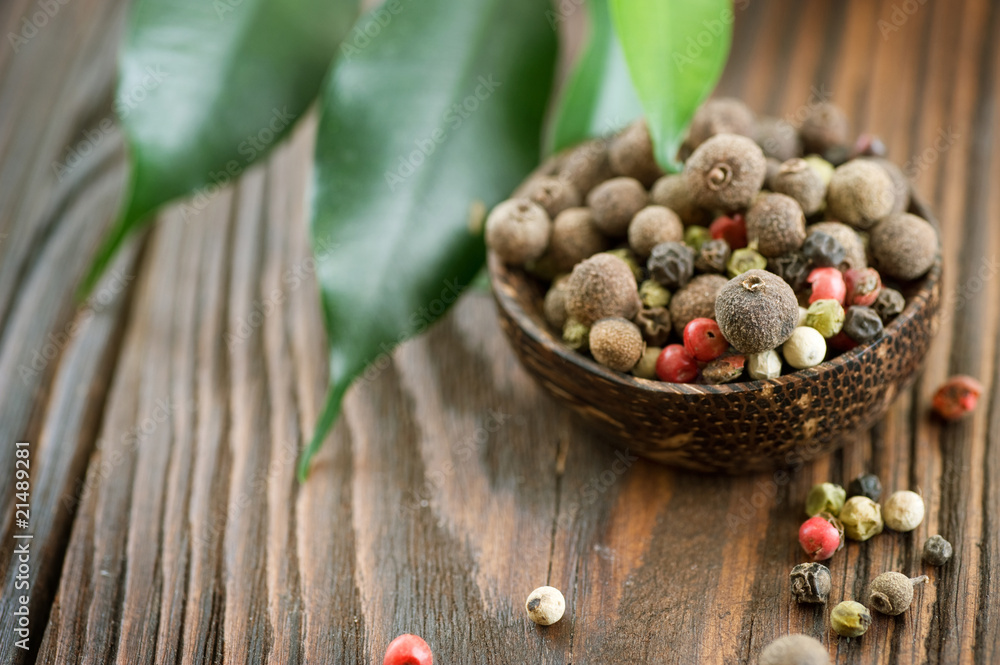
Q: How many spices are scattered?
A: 13